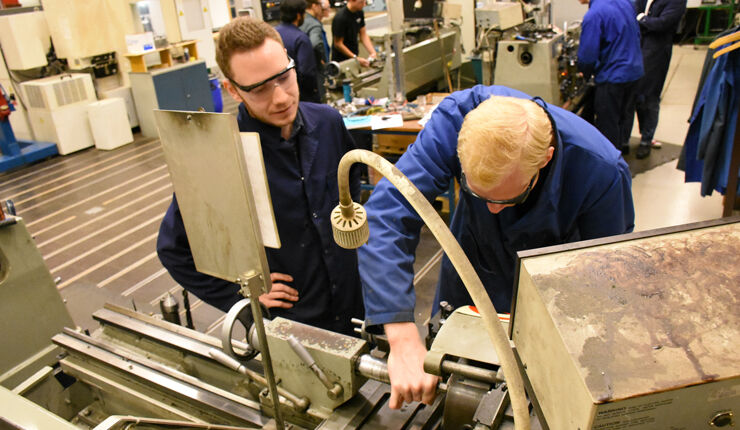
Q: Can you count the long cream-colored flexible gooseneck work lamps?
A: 1